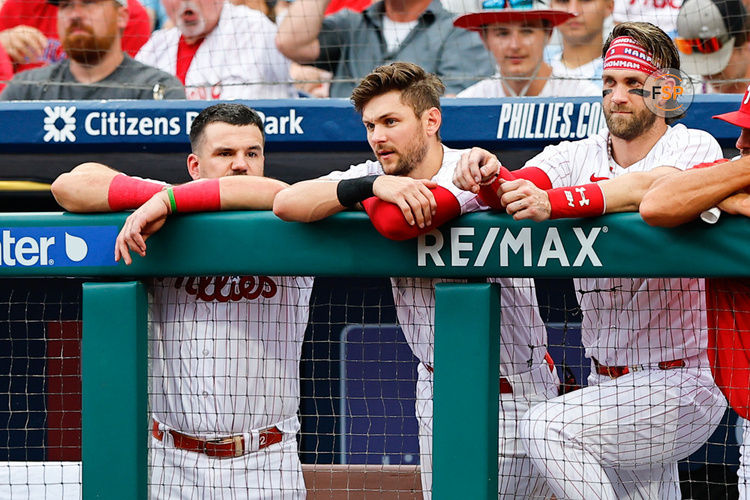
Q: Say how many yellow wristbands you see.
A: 0